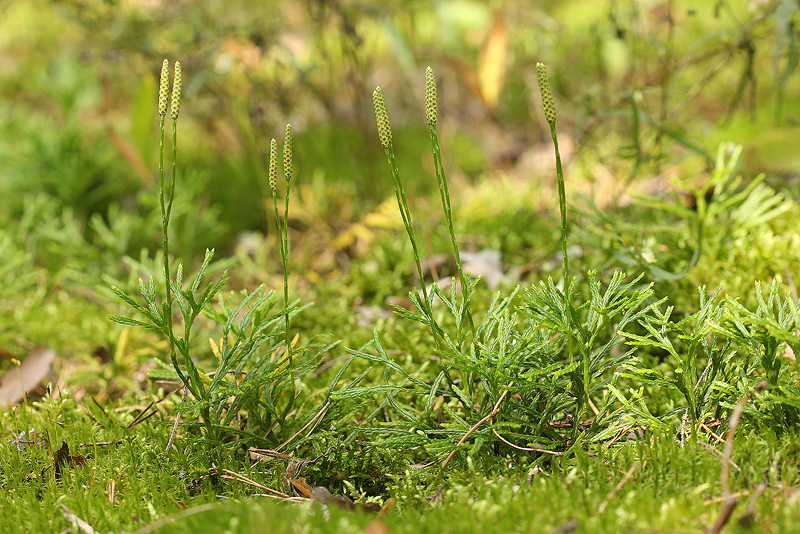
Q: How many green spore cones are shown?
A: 7